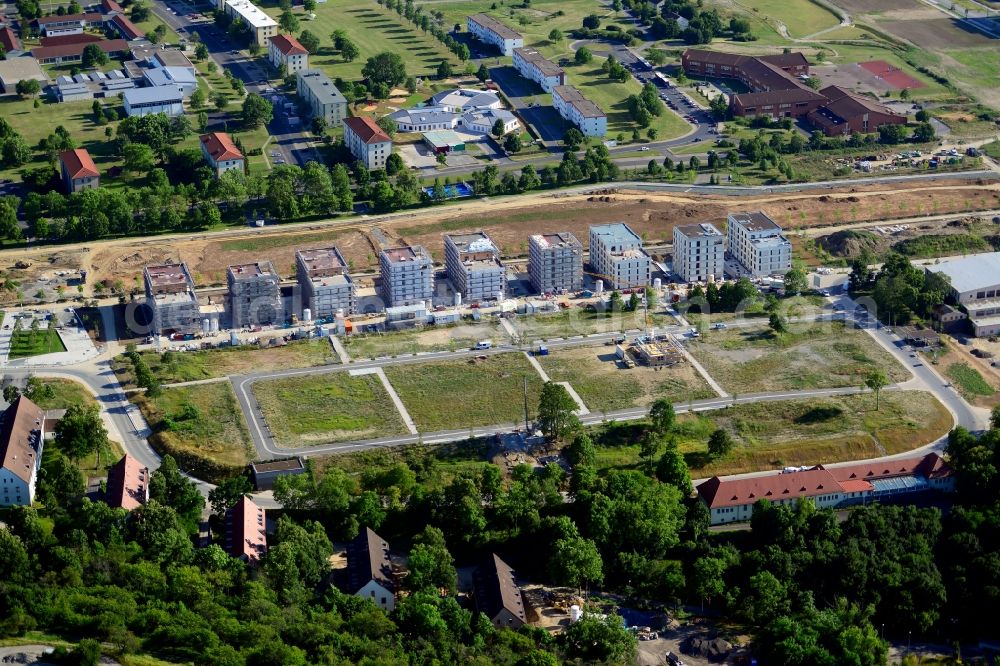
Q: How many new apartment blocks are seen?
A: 9